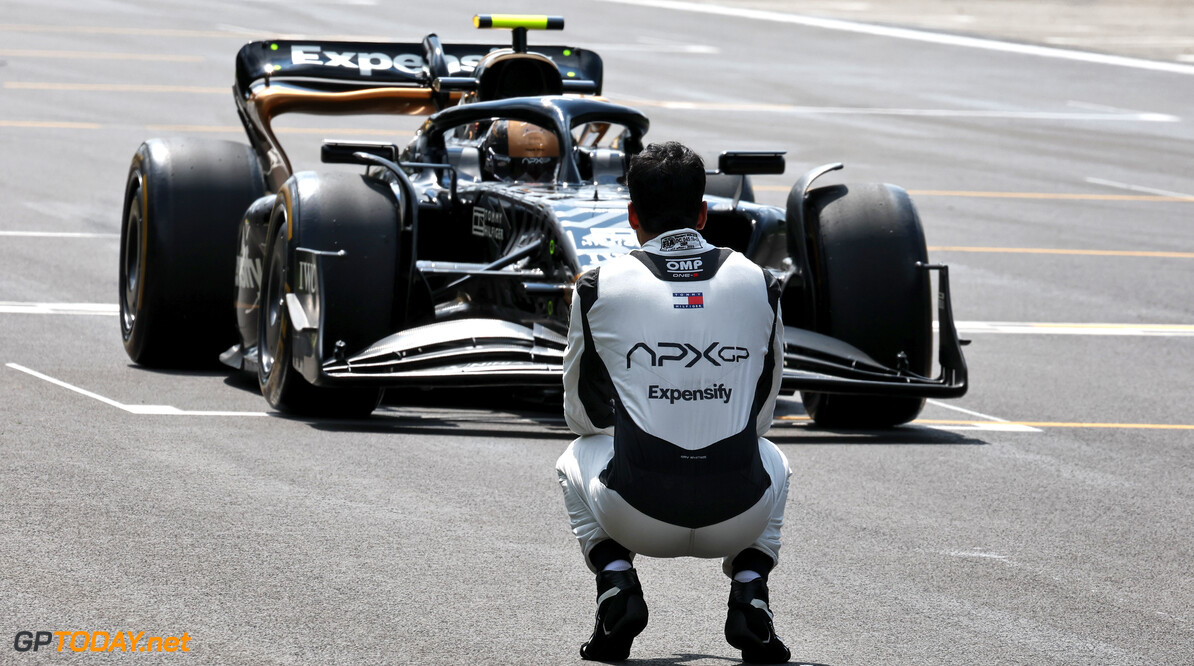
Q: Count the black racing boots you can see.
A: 2